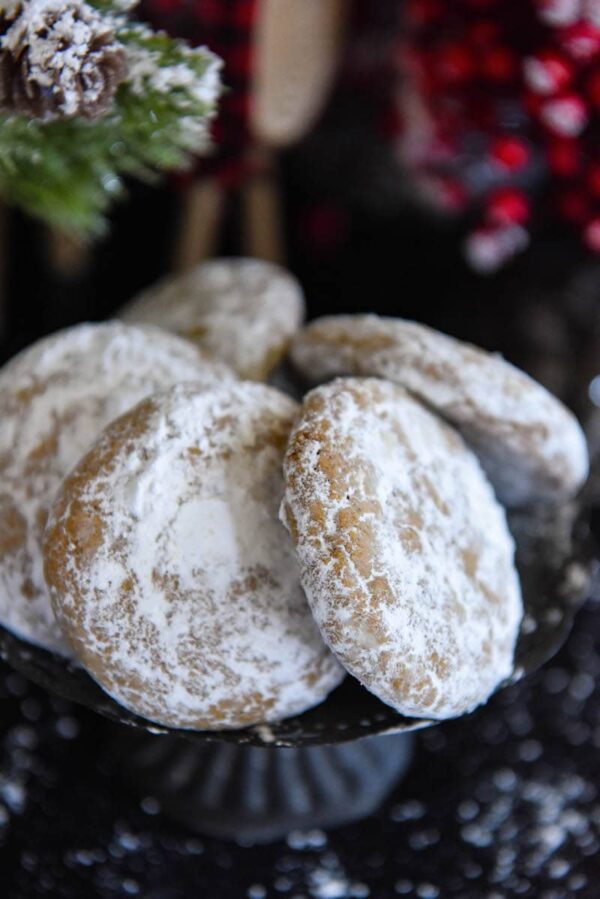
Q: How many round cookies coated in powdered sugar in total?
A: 5